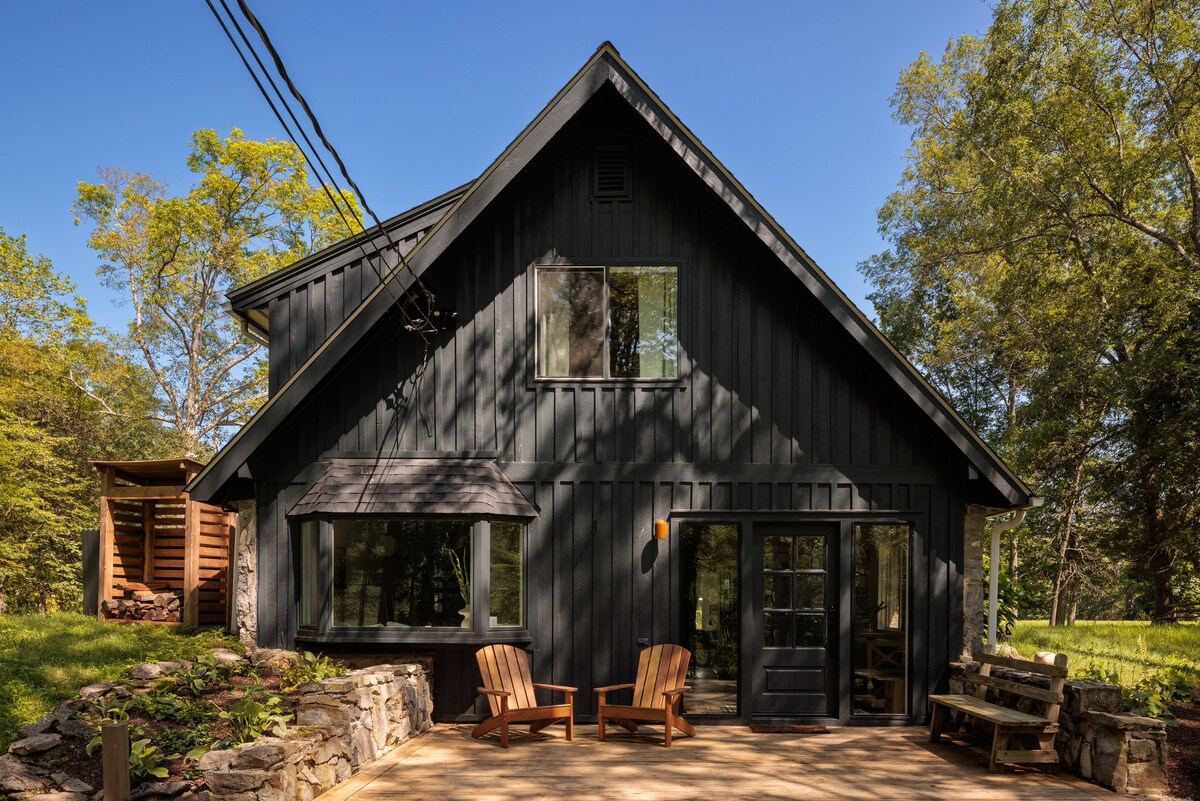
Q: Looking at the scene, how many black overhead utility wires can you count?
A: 3